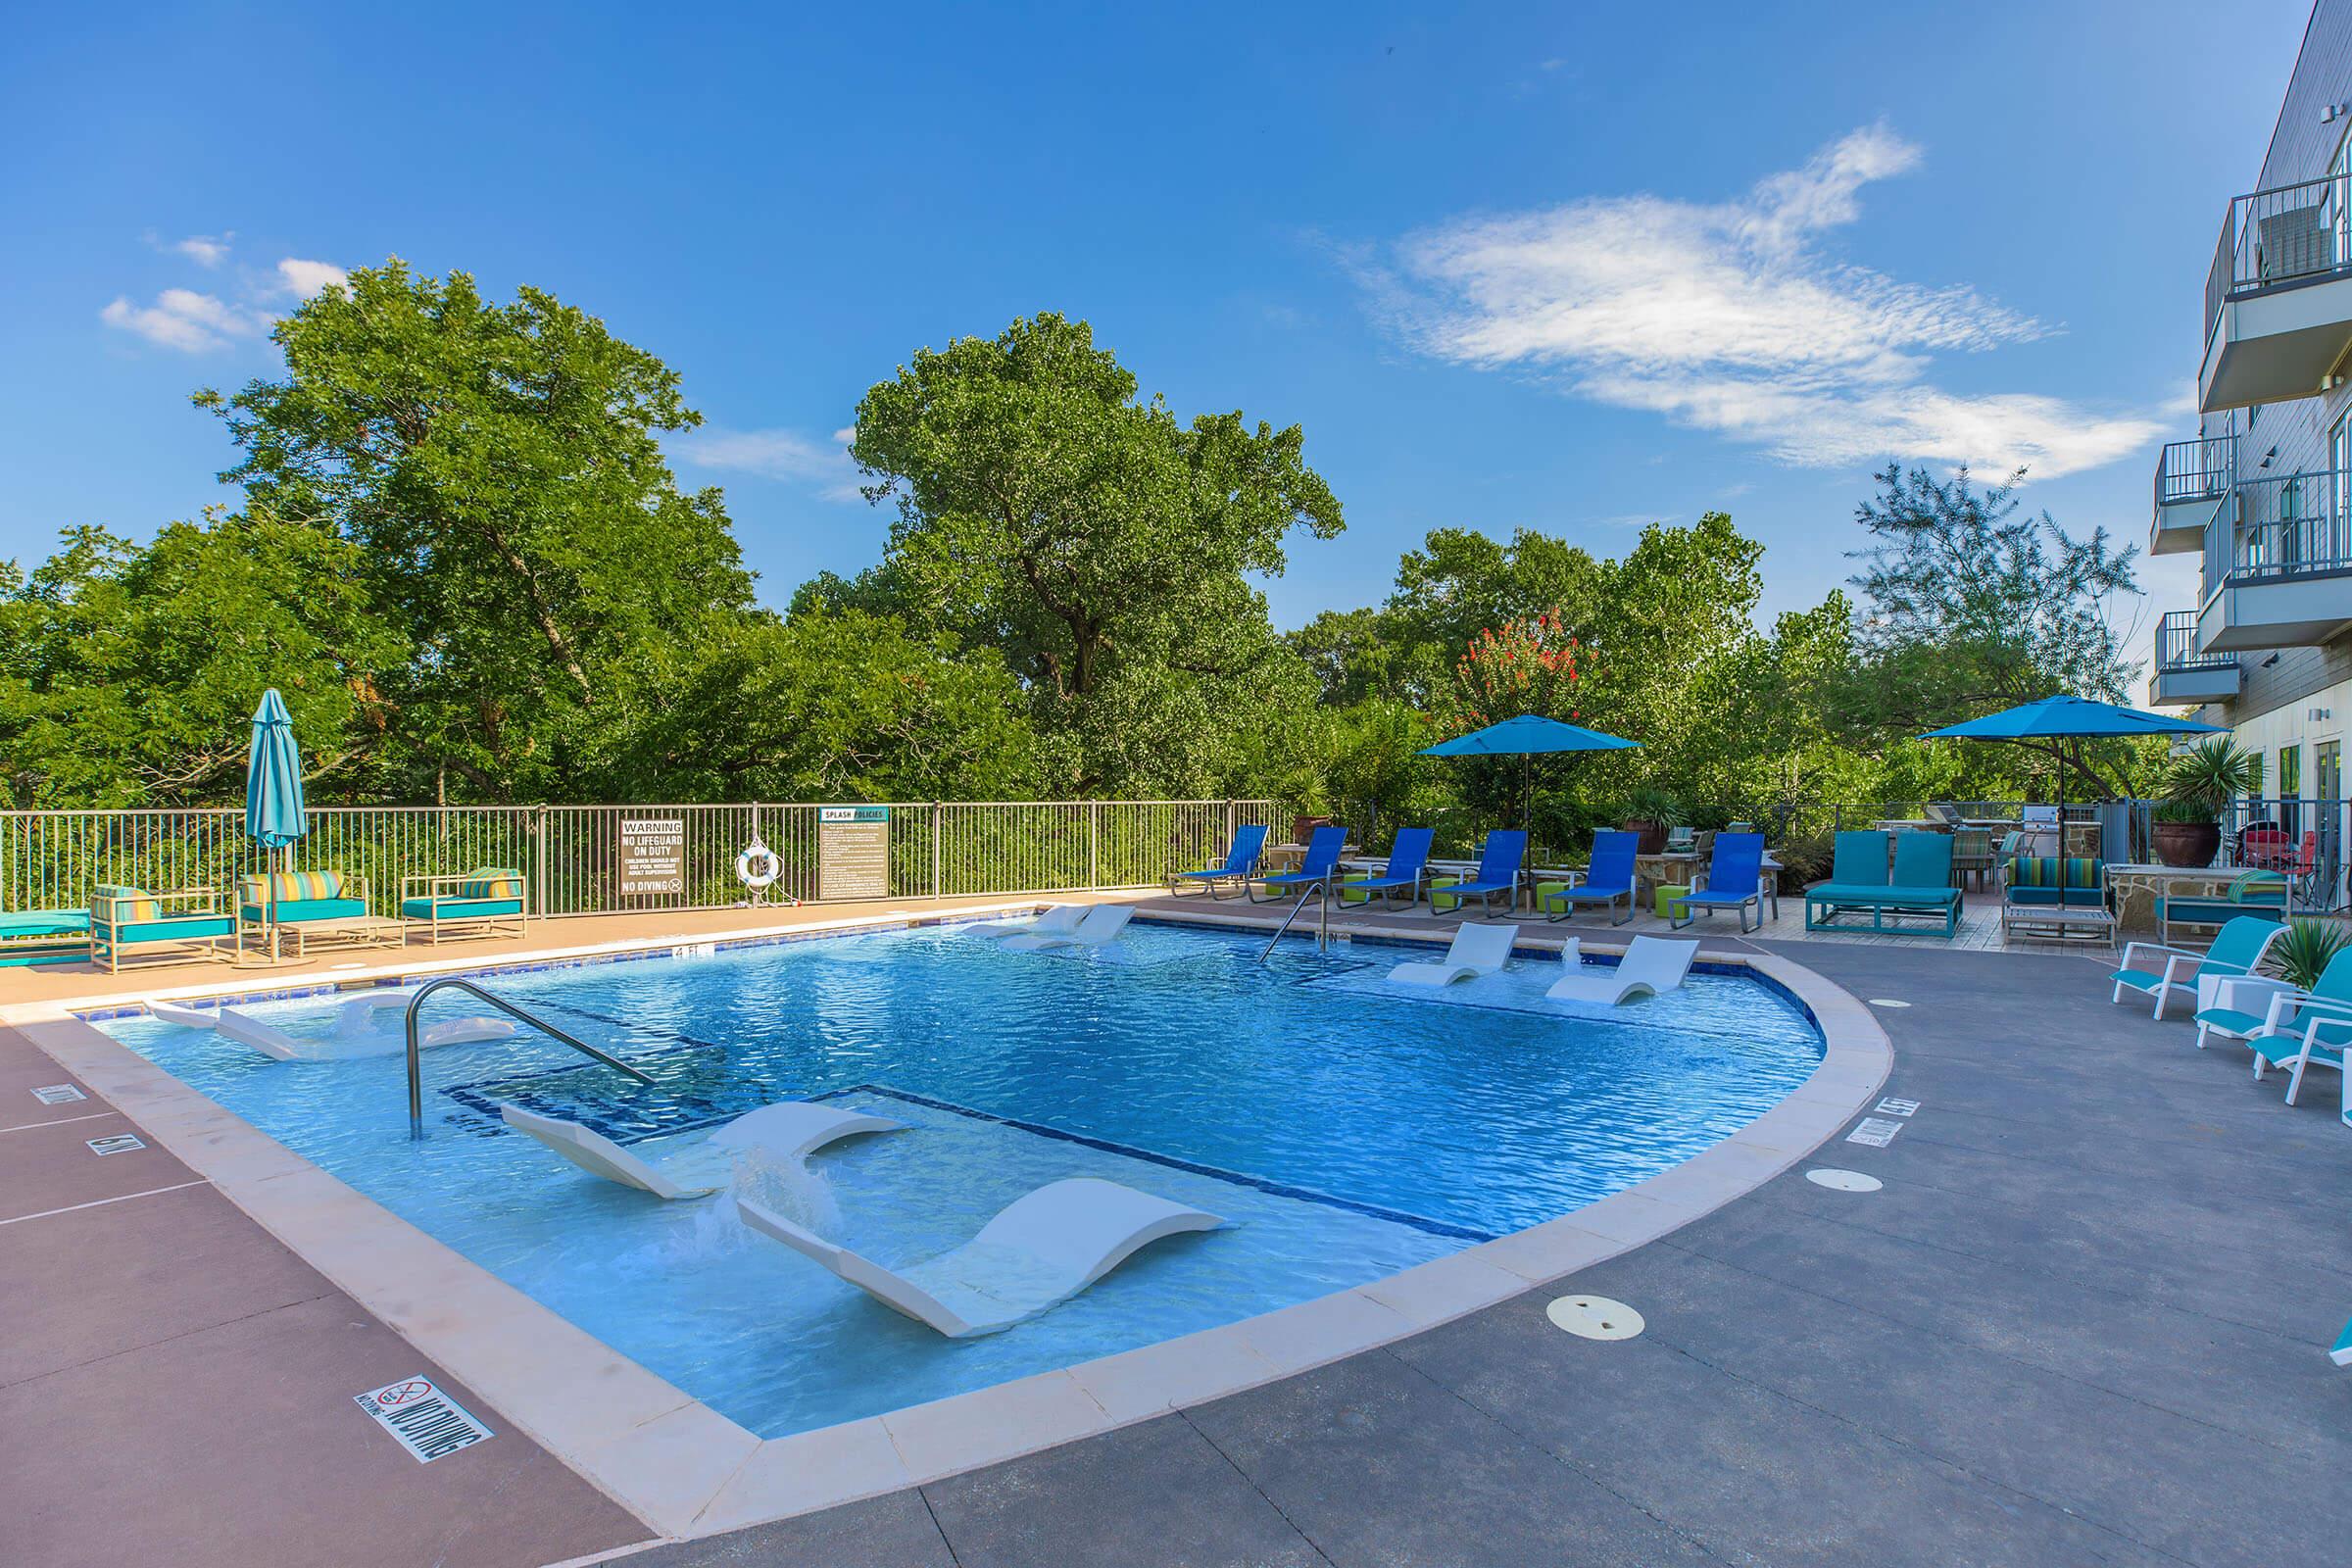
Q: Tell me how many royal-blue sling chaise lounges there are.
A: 6